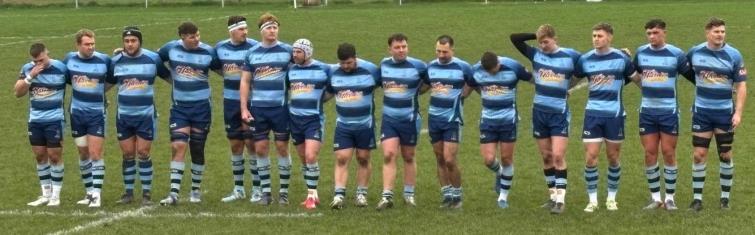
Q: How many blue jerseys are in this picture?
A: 15